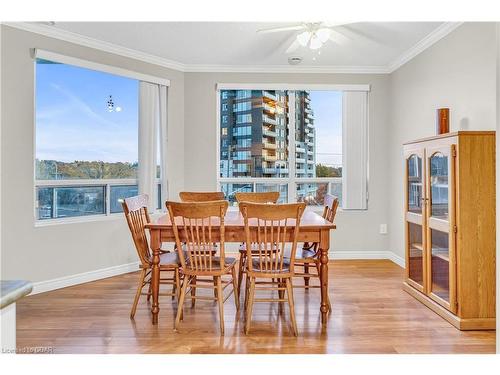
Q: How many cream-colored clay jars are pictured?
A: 0